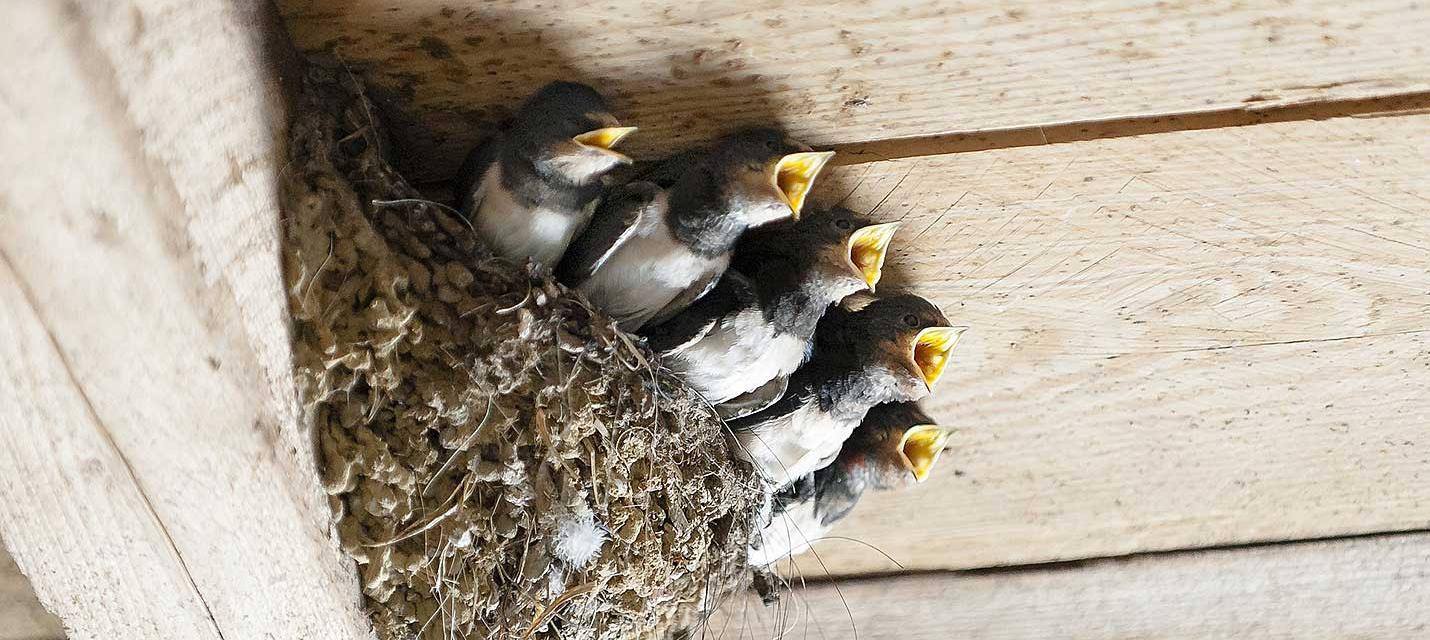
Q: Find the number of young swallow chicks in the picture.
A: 5